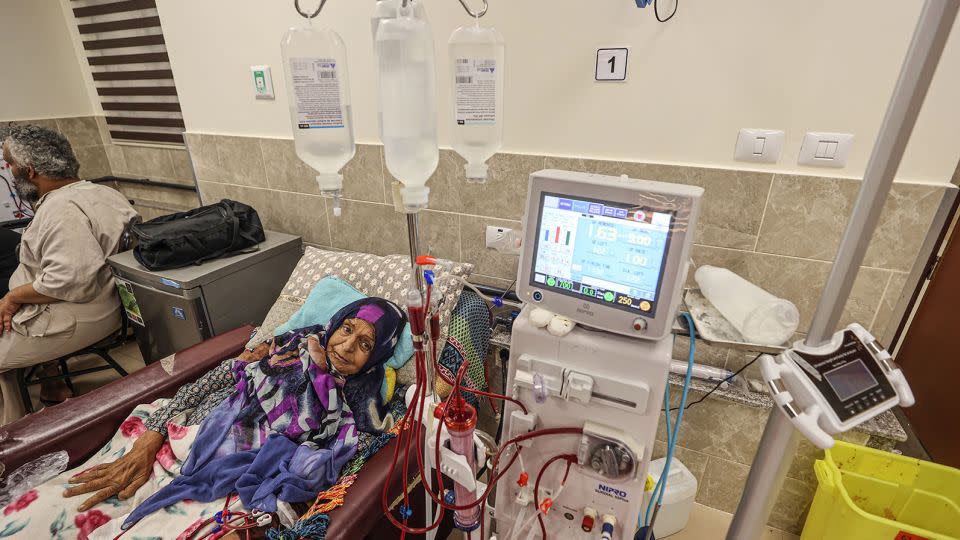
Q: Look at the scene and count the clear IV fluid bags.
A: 3